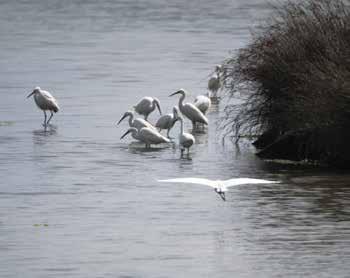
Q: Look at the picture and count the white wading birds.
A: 10